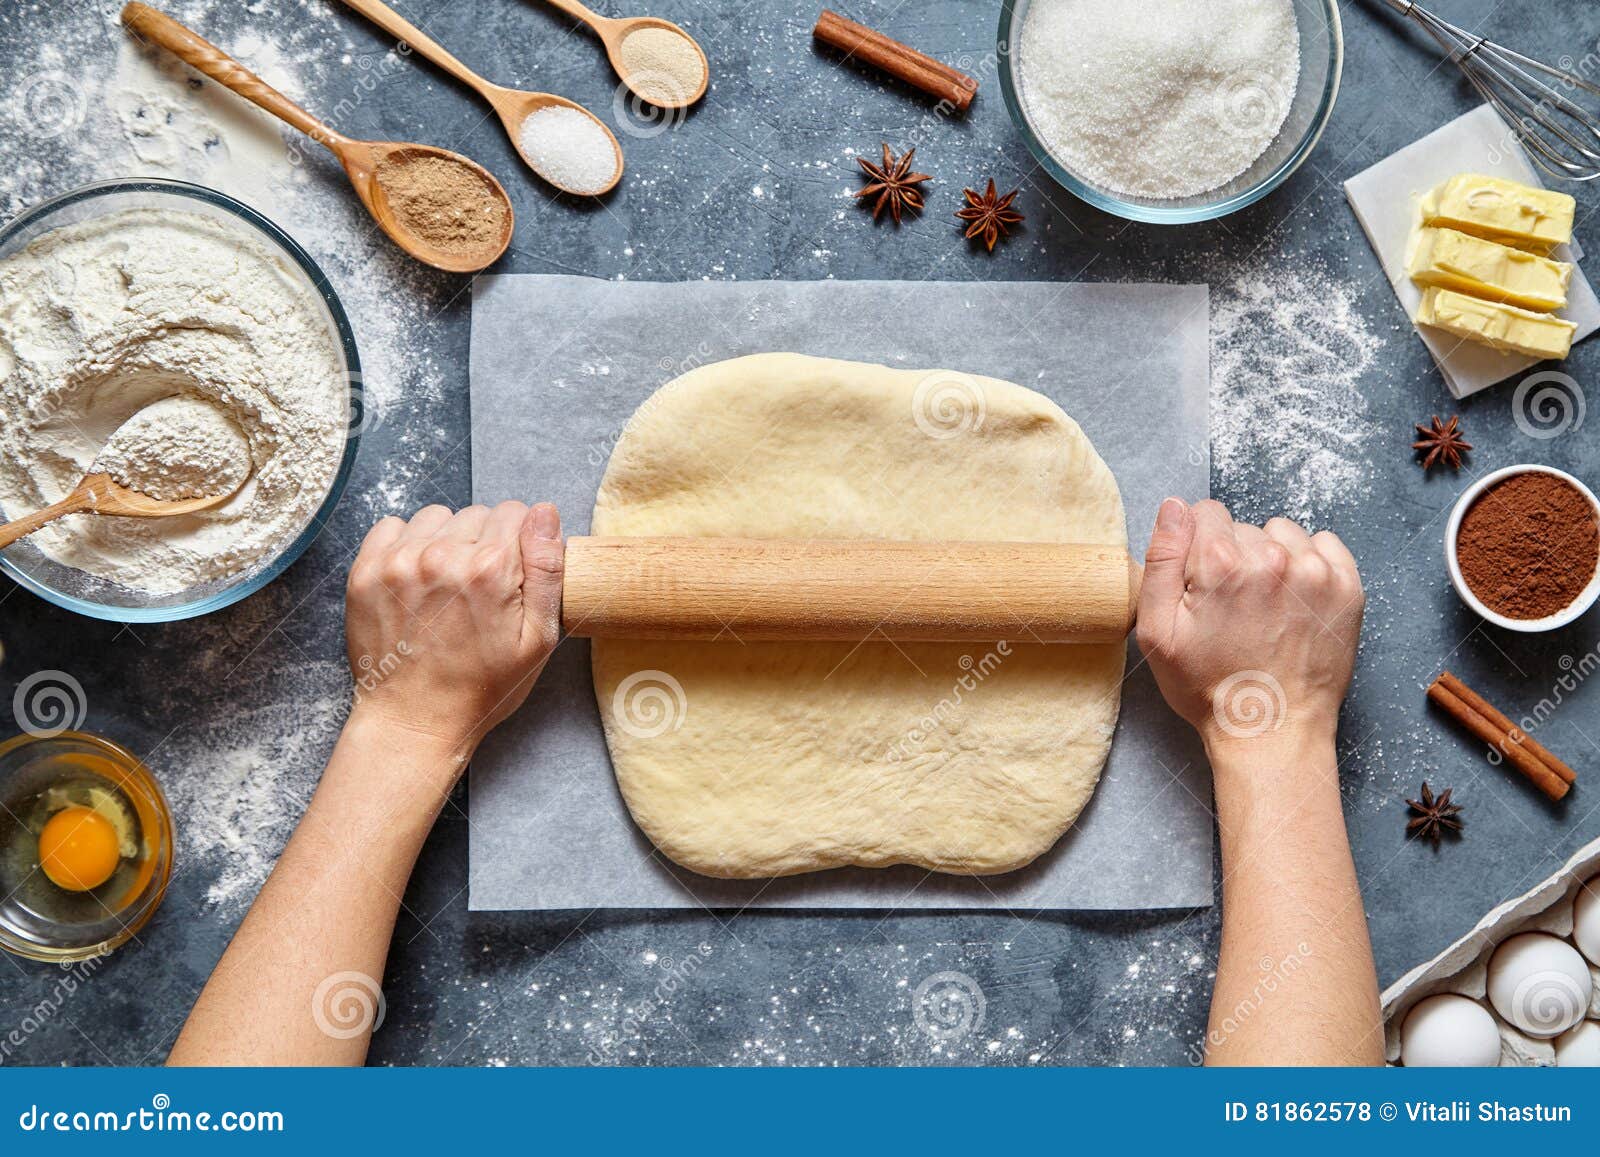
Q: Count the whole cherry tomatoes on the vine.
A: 0